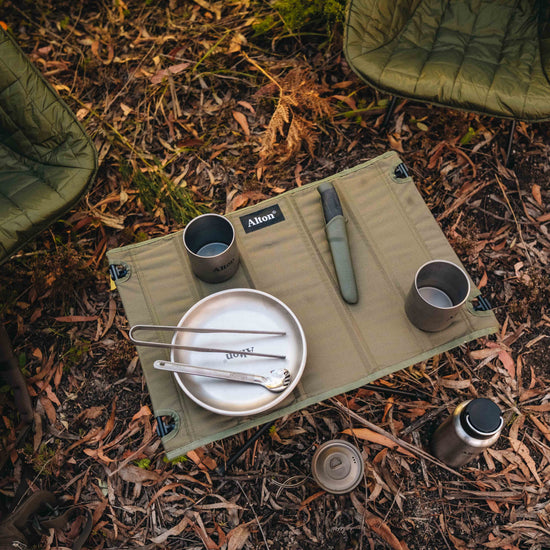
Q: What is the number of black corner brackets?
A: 4